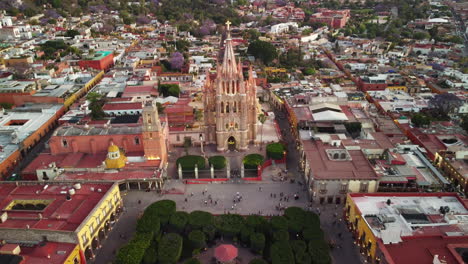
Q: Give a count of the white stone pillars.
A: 5